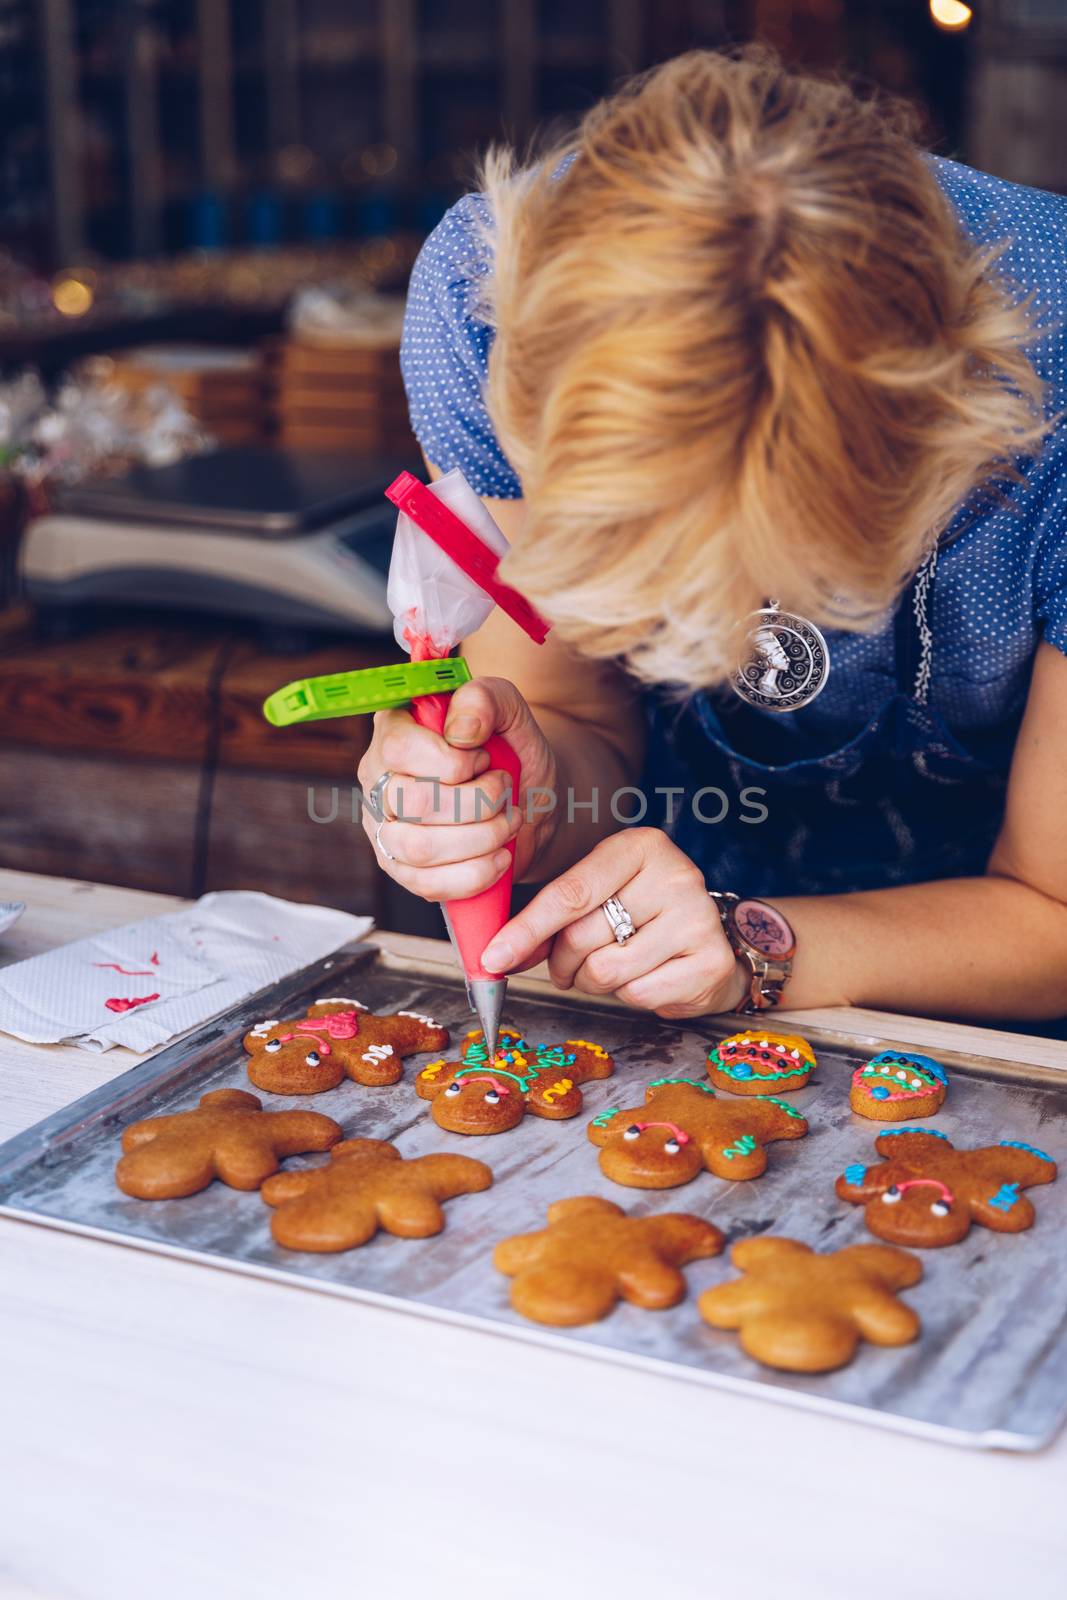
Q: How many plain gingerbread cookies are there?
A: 4